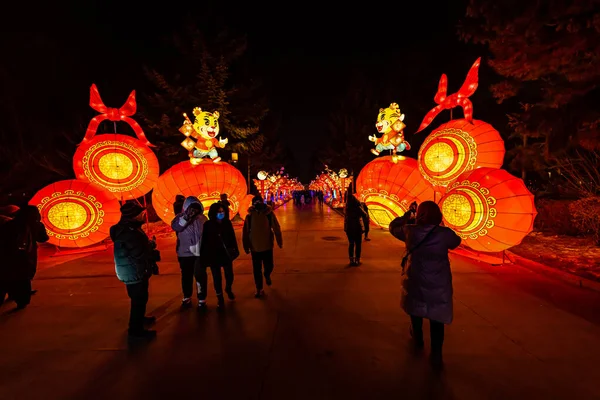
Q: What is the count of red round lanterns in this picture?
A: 6